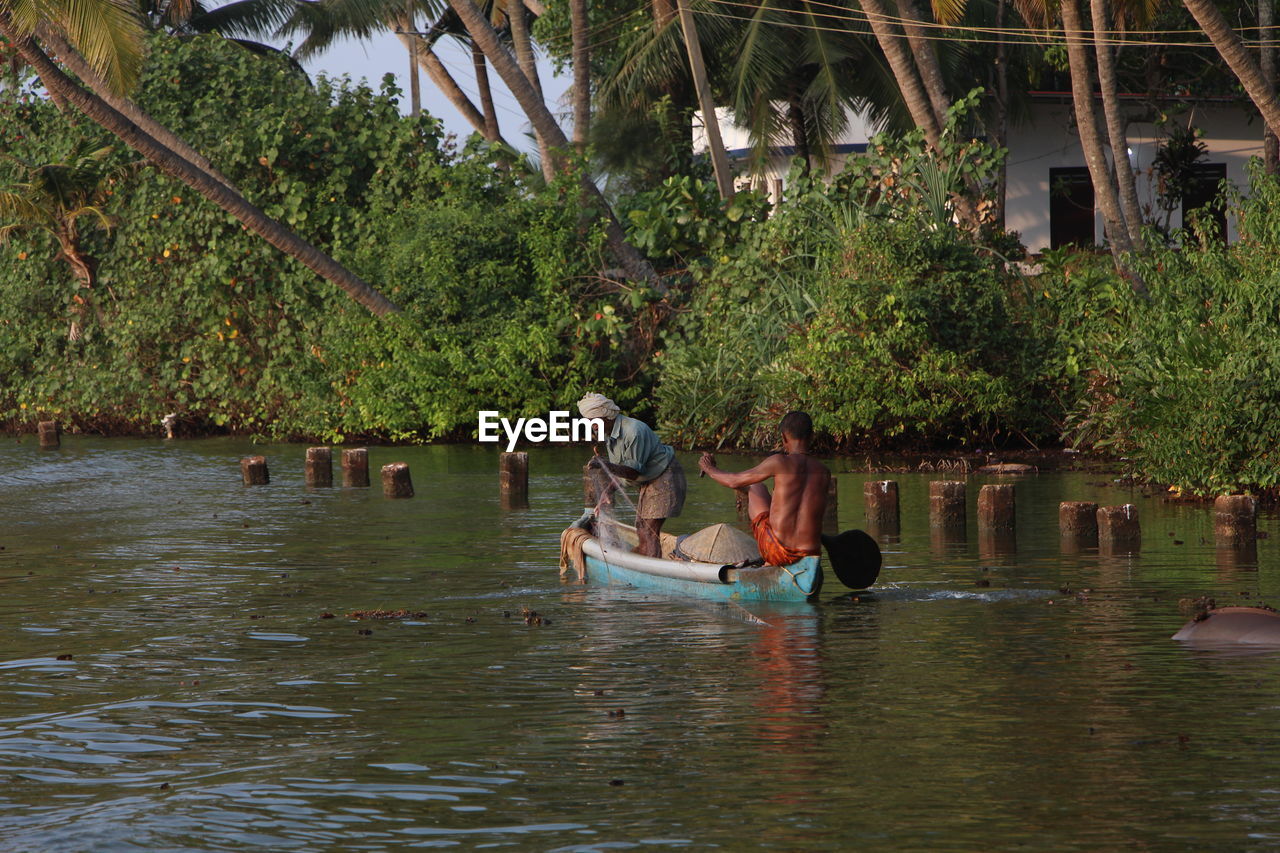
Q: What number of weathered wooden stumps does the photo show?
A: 15